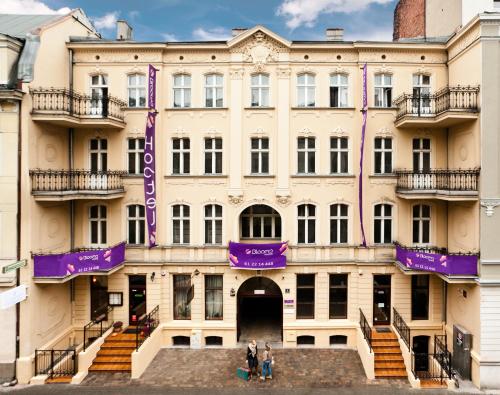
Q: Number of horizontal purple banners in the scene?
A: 3